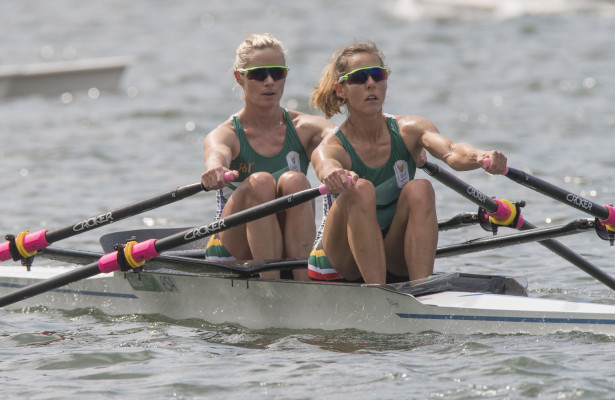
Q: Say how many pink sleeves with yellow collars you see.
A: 4